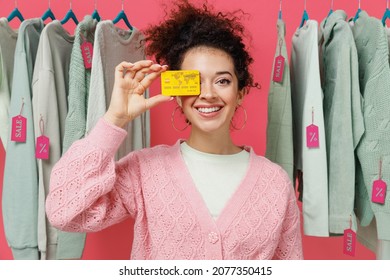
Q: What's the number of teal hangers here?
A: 10